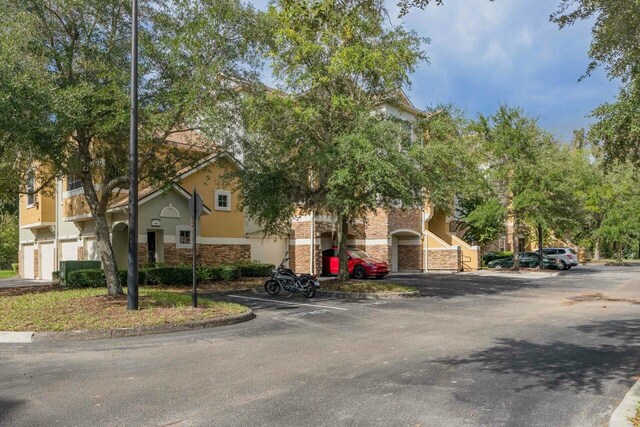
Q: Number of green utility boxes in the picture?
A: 1